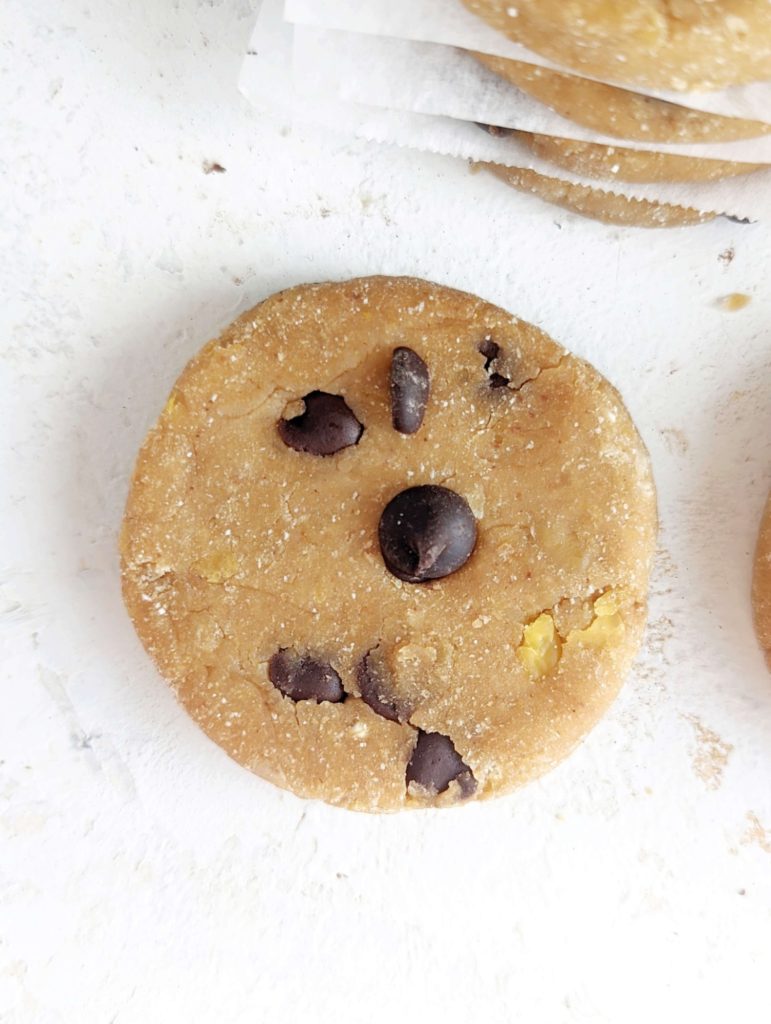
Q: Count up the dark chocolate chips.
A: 7